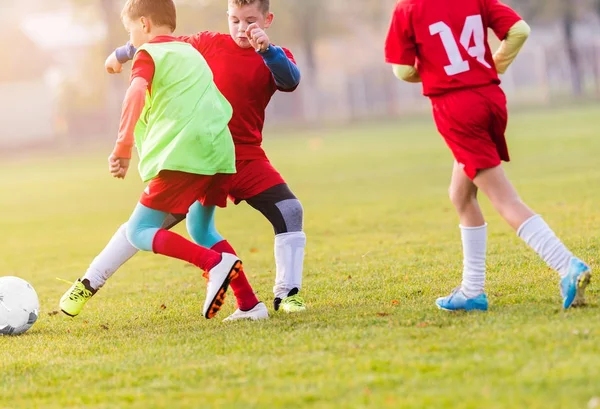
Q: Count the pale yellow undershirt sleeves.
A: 2